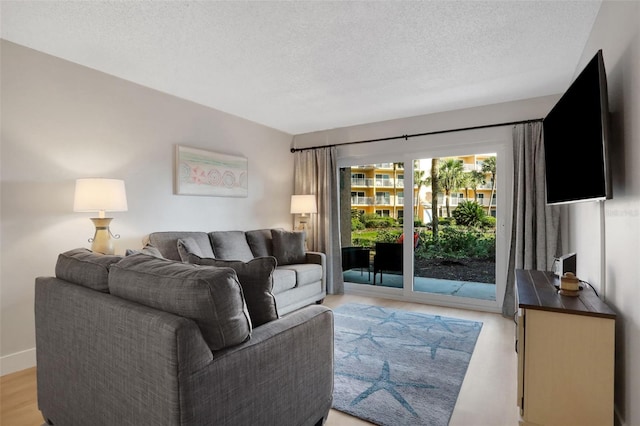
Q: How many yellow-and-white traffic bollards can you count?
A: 0